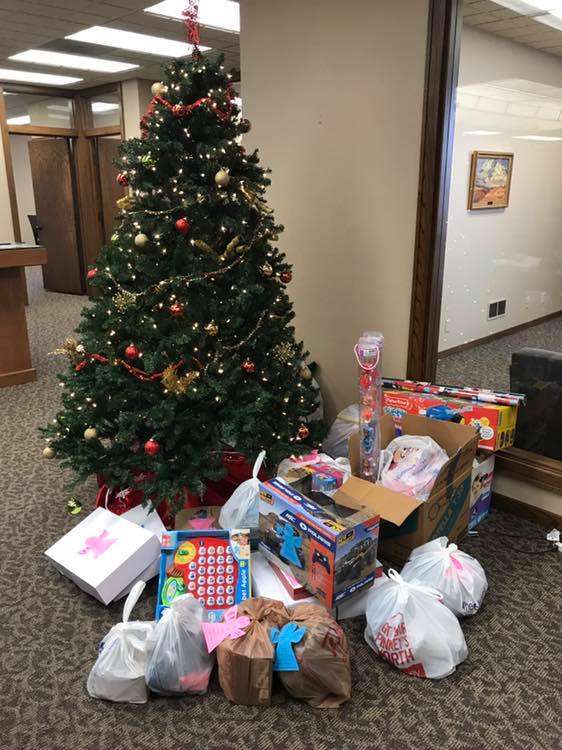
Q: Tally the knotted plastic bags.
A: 7